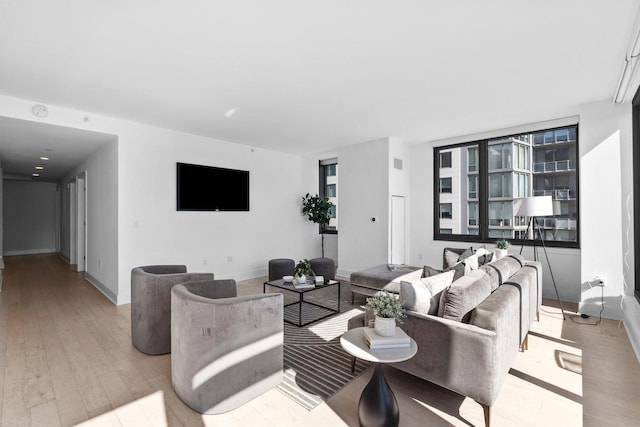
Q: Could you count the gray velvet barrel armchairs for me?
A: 2